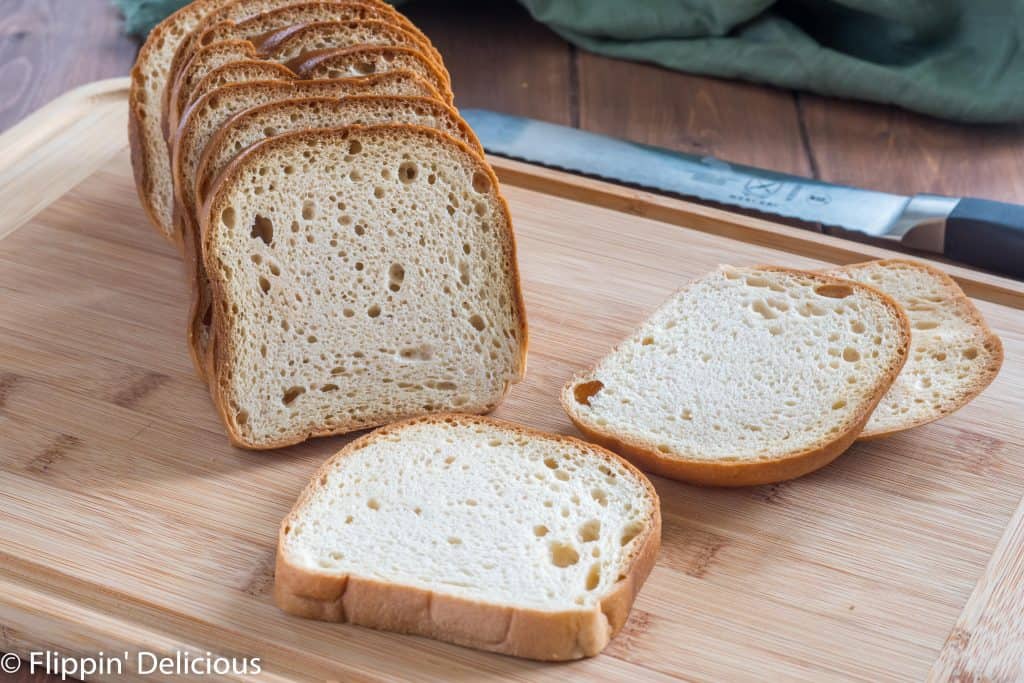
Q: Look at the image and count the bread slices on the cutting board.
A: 11